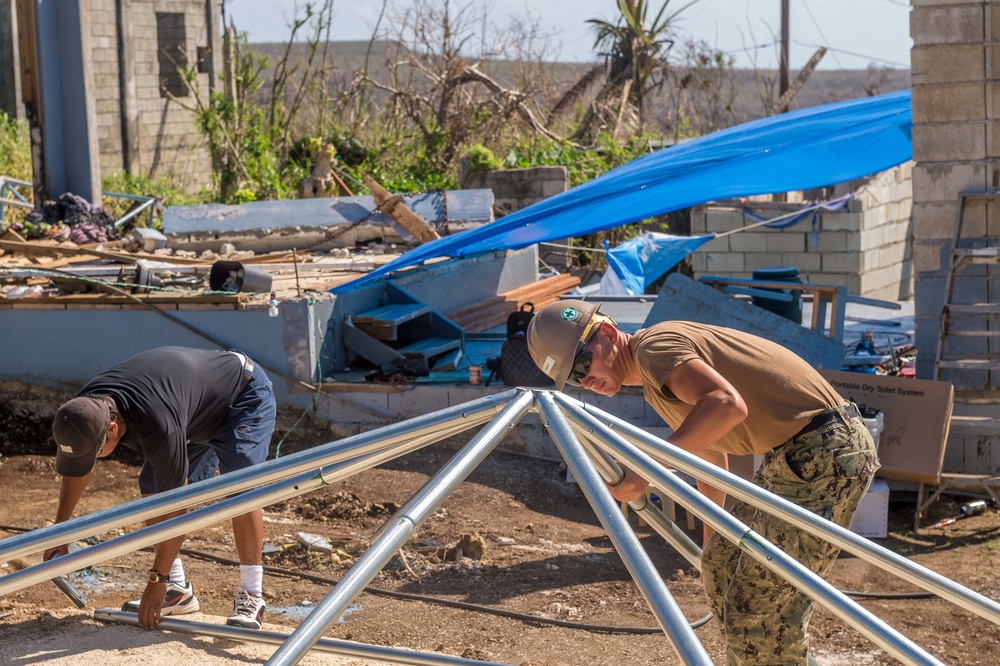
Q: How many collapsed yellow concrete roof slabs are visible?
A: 0